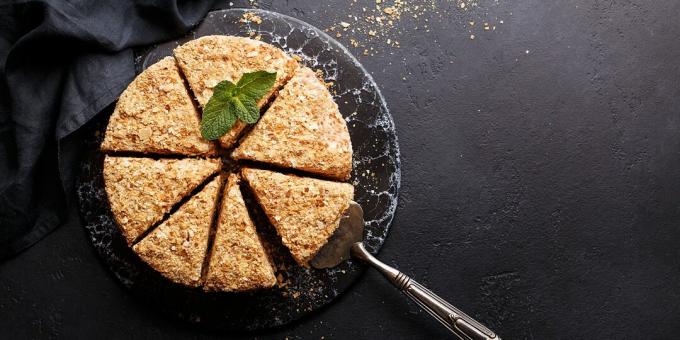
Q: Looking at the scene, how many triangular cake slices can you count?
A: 7